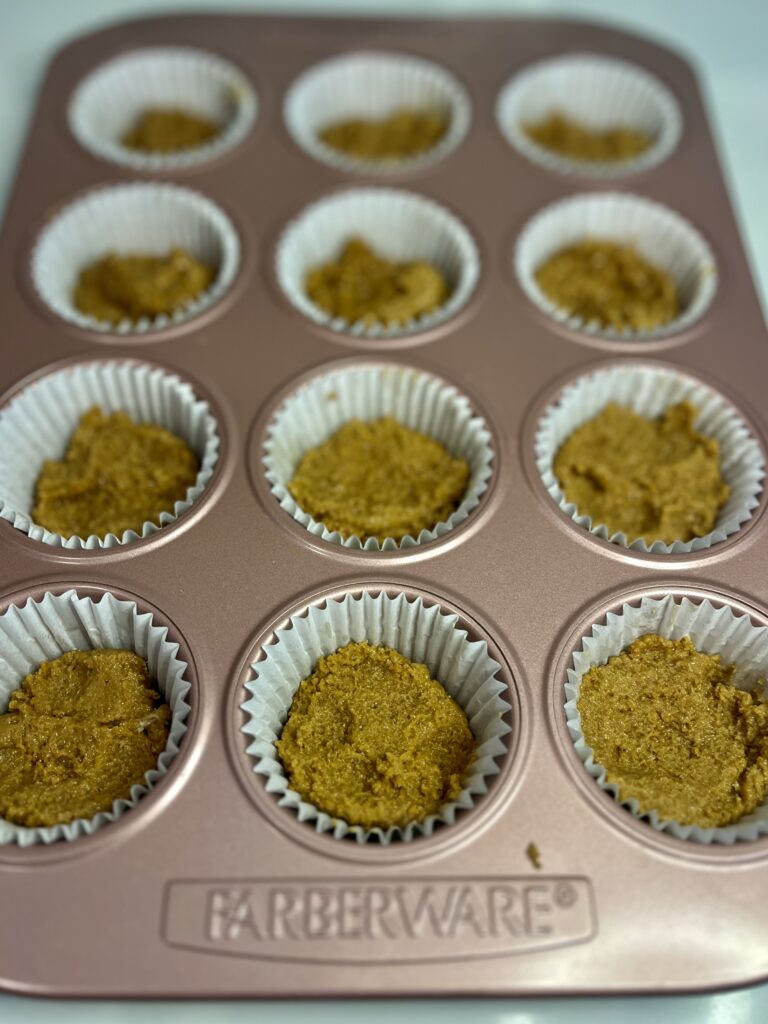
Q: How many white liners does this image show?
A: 12